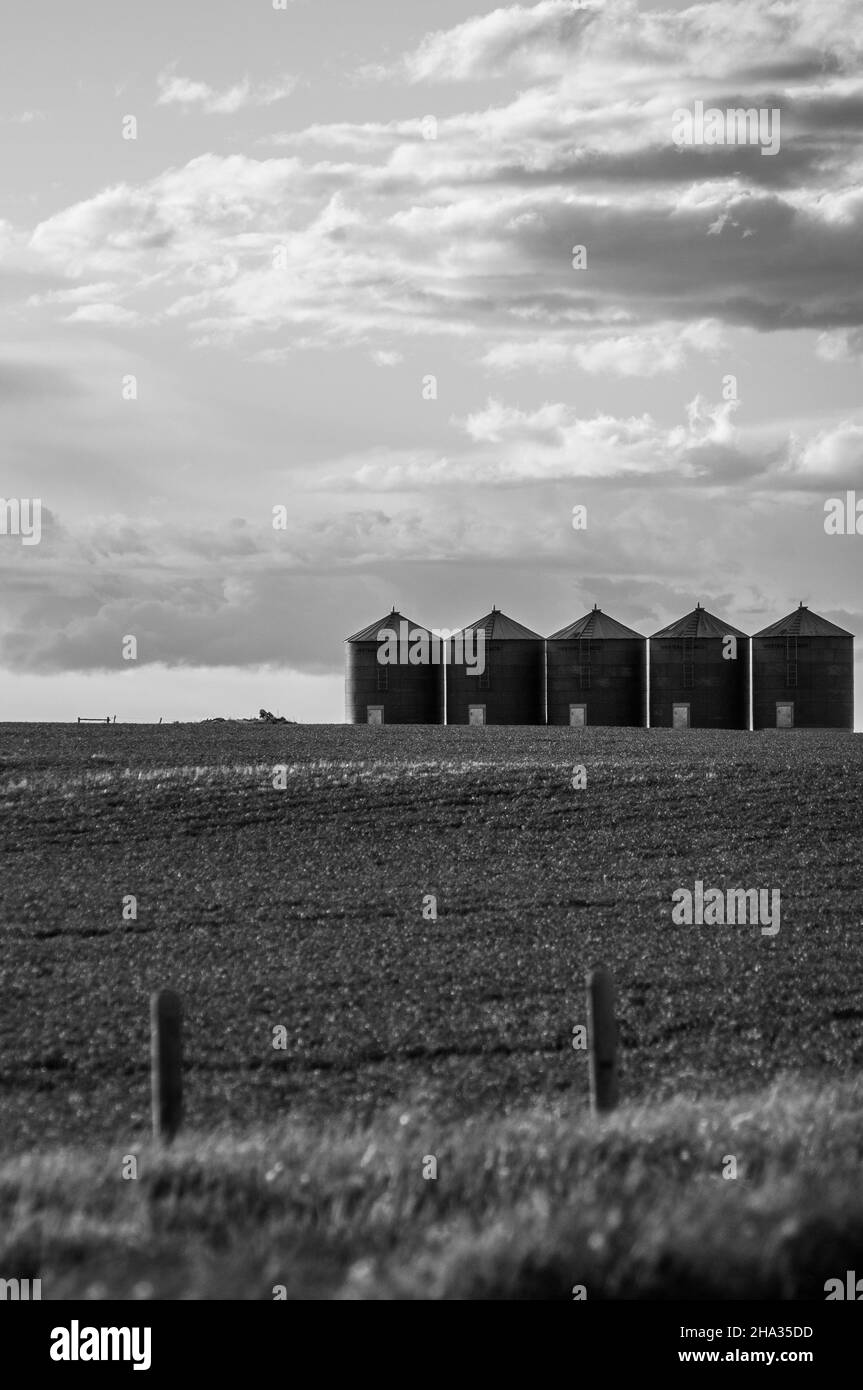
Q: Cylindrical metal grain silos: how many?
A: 5